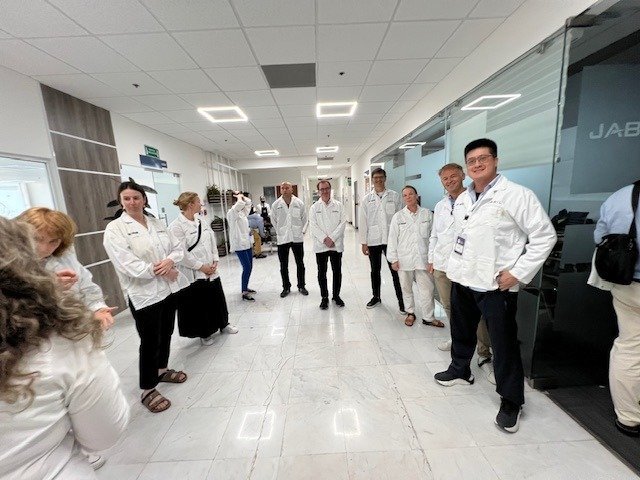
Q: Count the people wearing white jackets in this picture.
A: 11